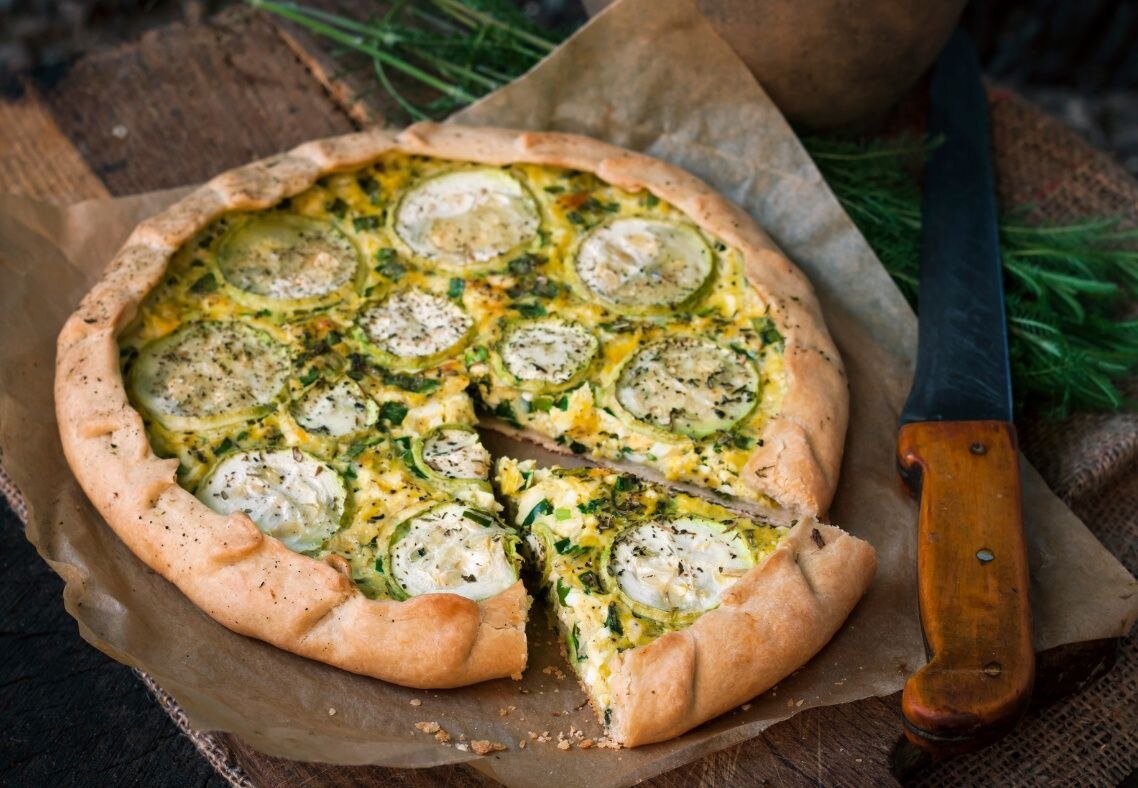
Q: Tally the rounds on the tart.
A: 12